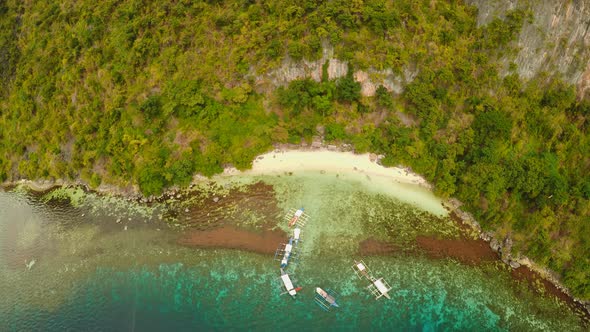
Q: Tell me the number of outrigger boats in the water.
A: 7